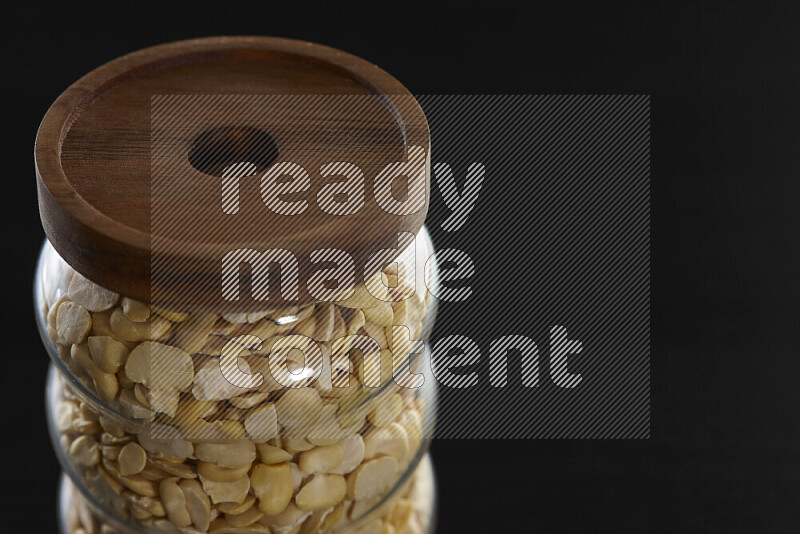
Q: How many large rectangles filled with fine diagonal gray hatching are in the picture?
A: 1